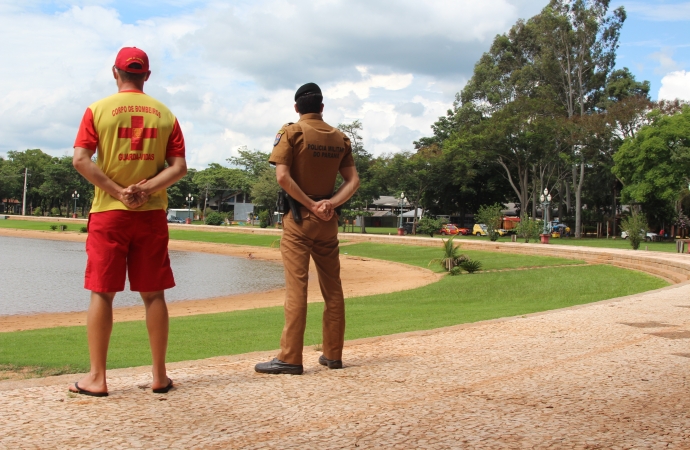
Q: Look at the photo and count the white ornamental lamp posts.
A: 4